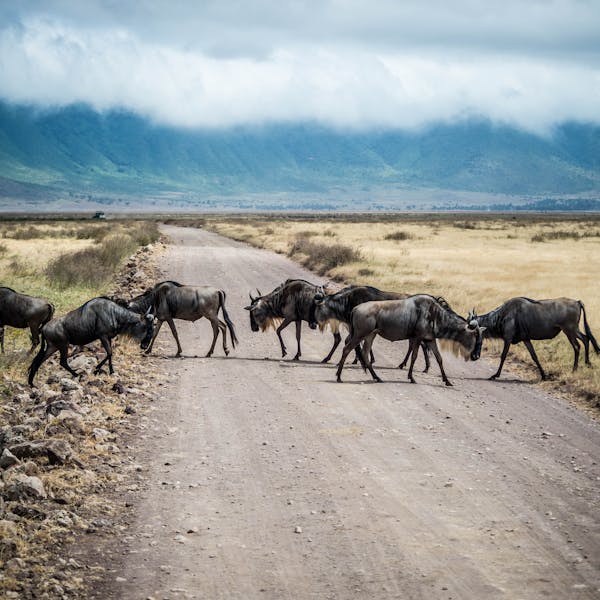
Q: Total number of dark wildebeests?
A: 7